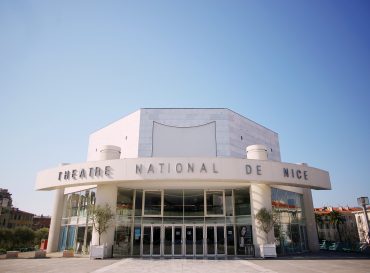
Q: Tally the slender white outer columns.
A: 2